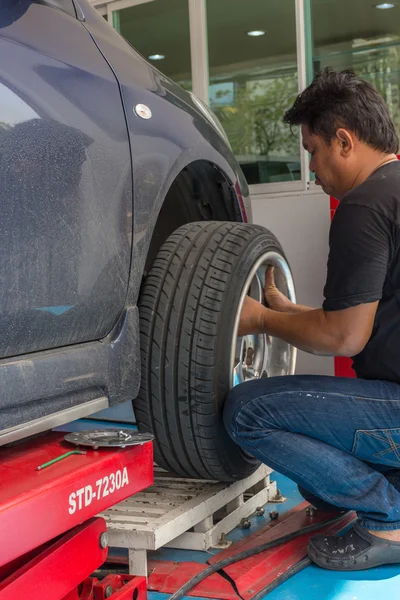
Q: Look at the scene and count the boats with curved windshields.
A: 0